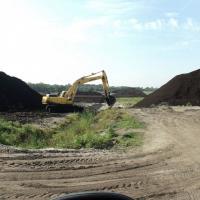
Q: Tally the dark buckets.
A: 1